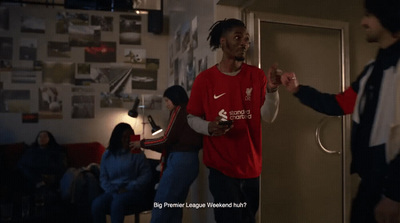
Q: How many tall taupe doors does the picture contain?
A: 1